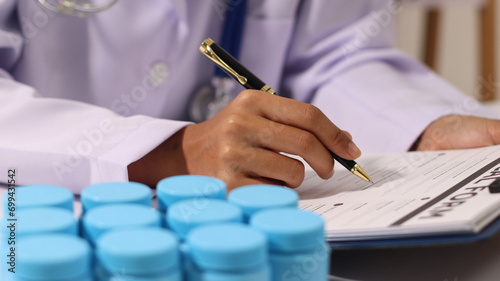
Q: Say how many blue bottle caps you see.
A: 11